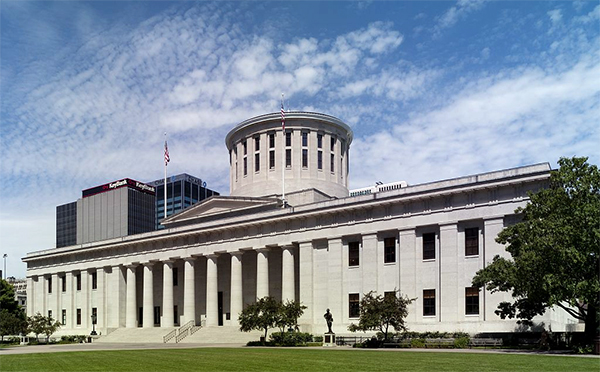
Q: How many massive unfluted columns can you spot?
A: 8